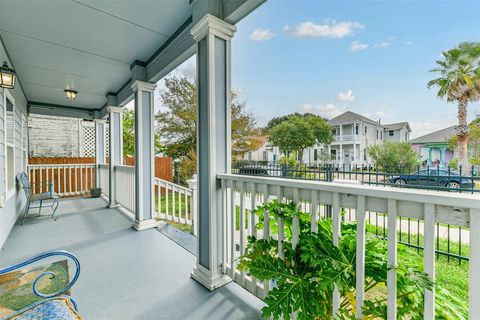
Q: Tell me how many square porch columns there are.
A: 4